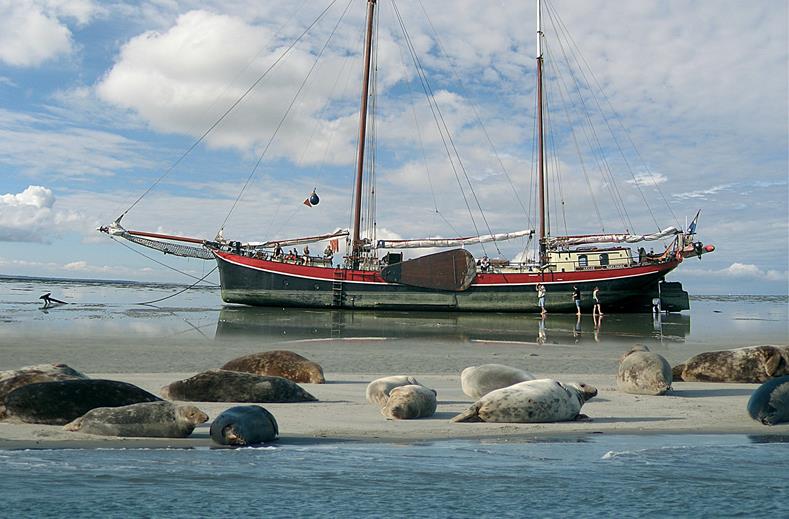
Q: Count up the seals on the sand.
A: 13